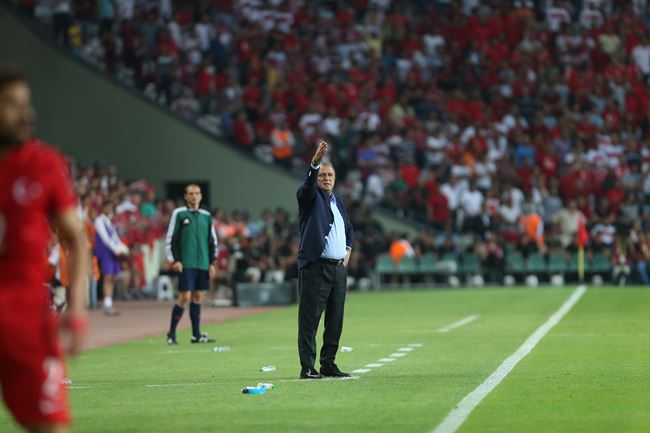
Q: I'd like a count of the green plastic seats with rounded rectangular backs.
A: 10